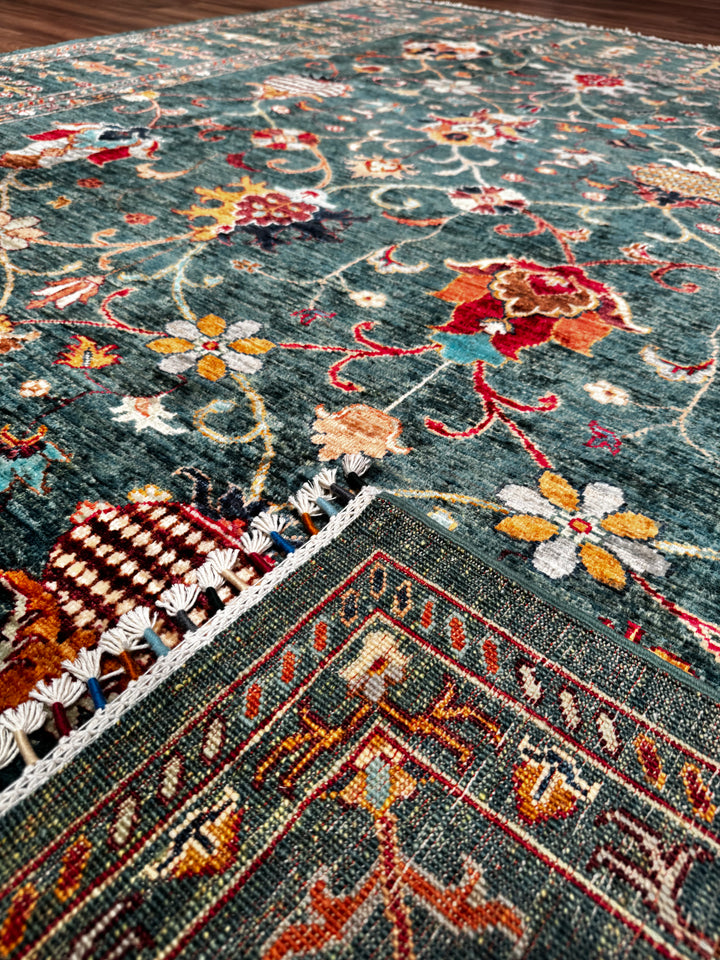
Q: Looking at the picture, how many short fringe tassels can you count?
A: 15